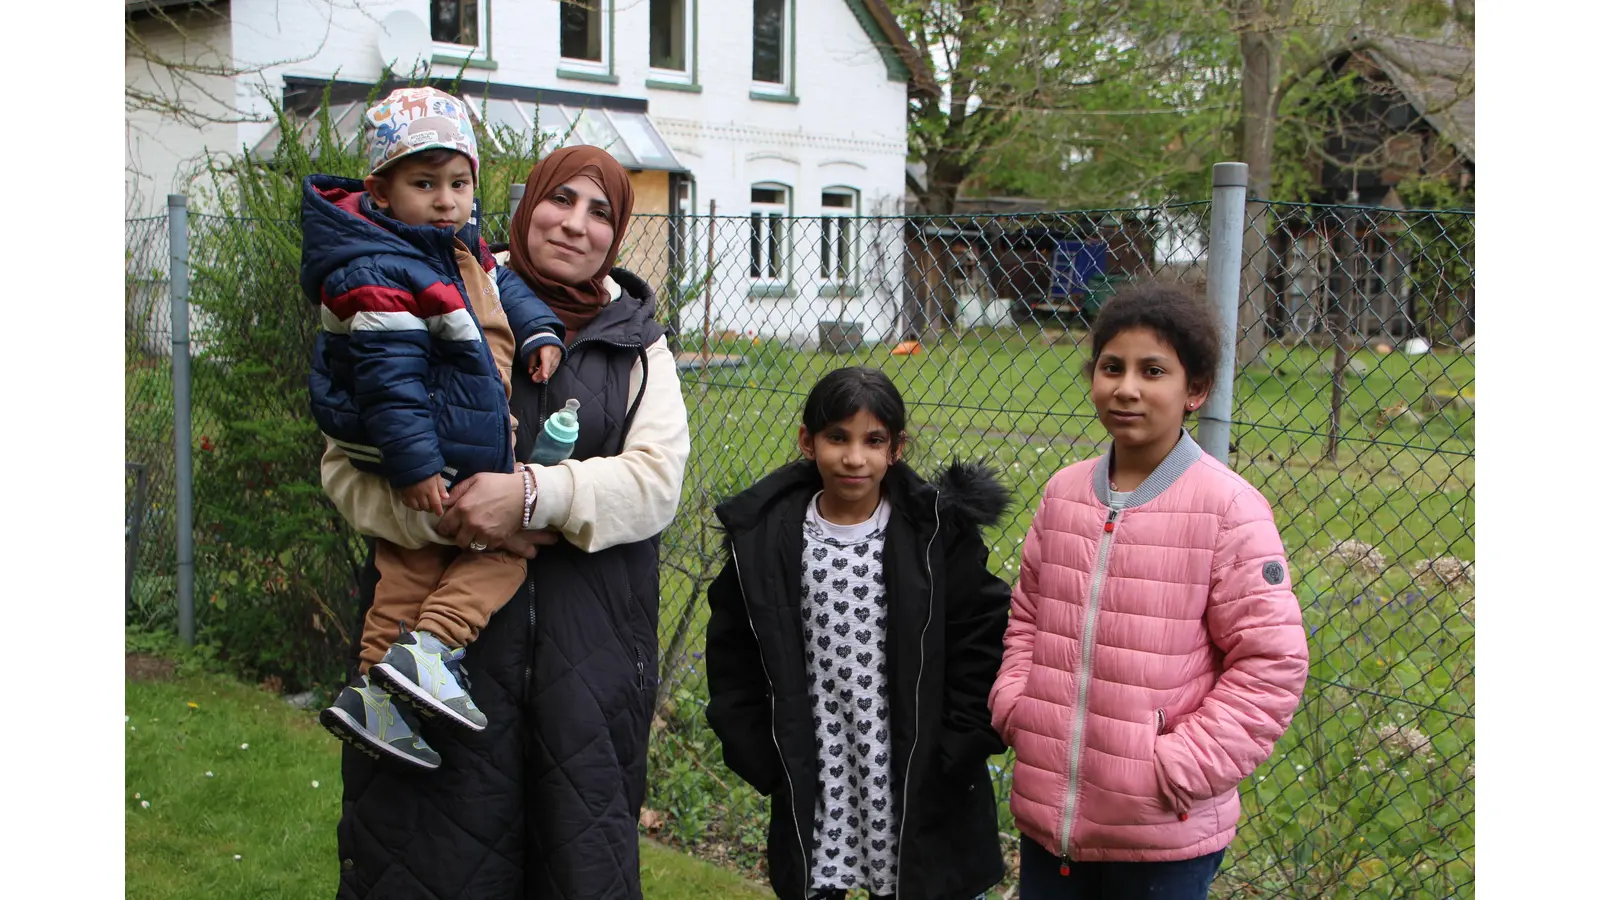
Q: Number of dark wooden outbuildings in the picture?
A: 2